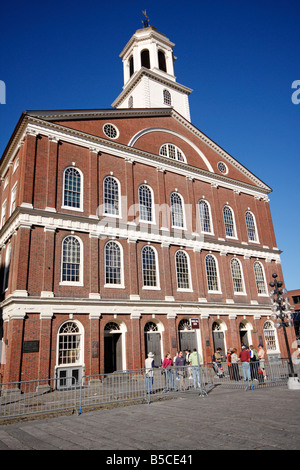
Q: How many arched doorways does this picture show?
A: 5